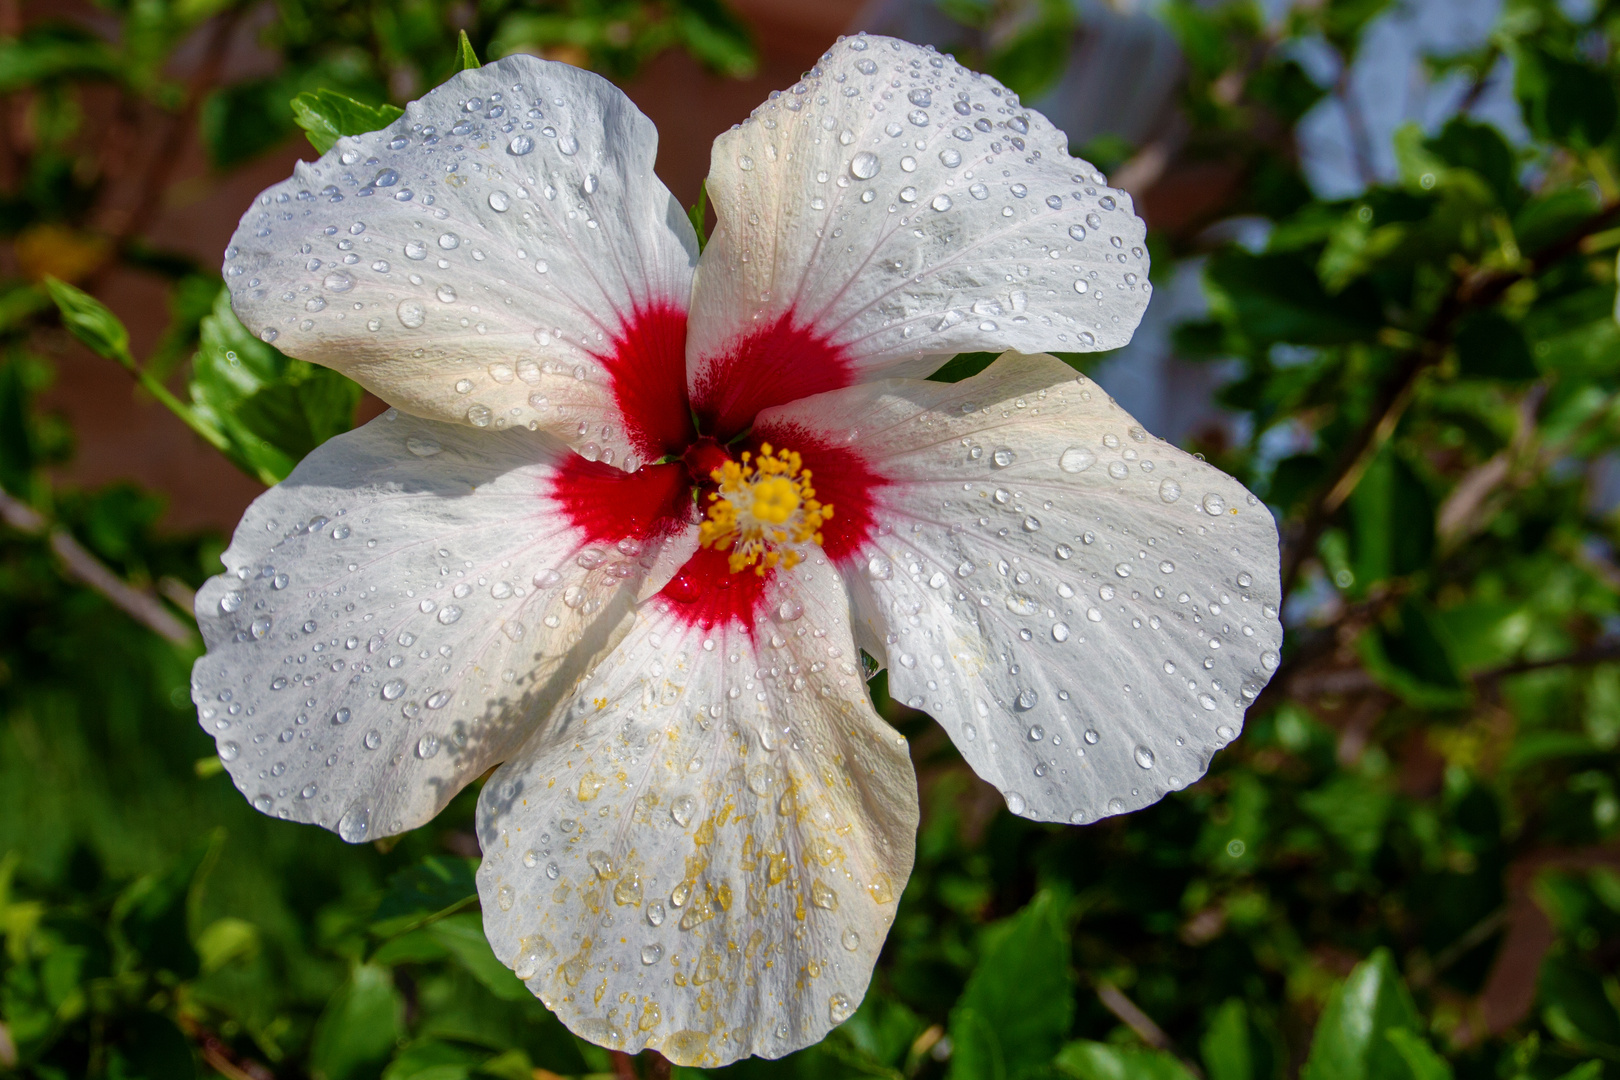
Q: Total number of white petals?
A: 5